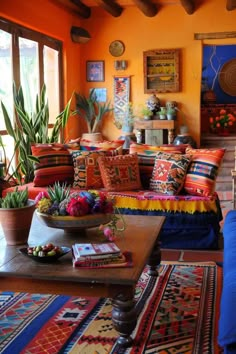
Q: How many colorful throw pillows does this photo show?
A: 7